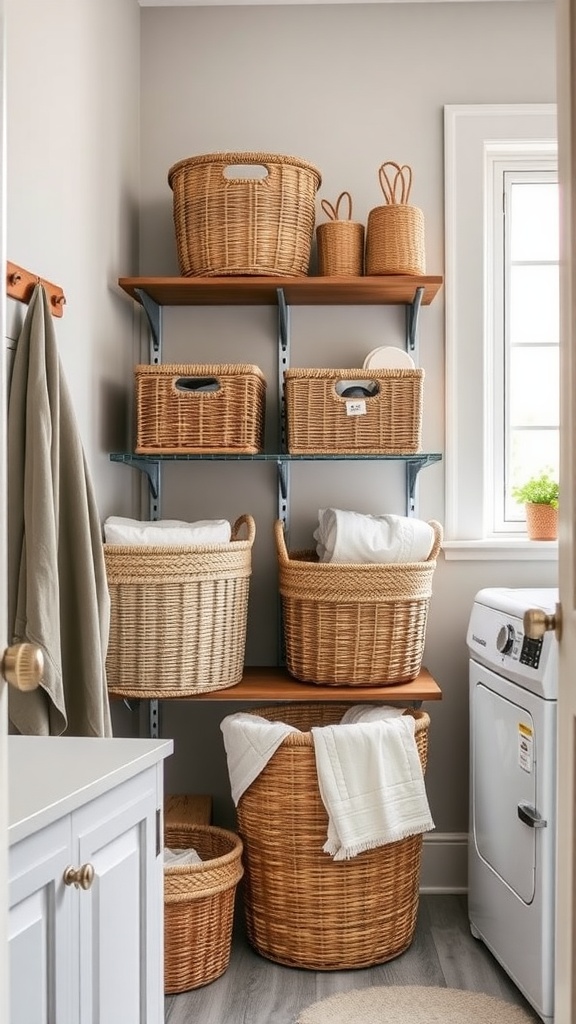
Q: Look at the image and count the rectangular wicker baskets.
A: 2